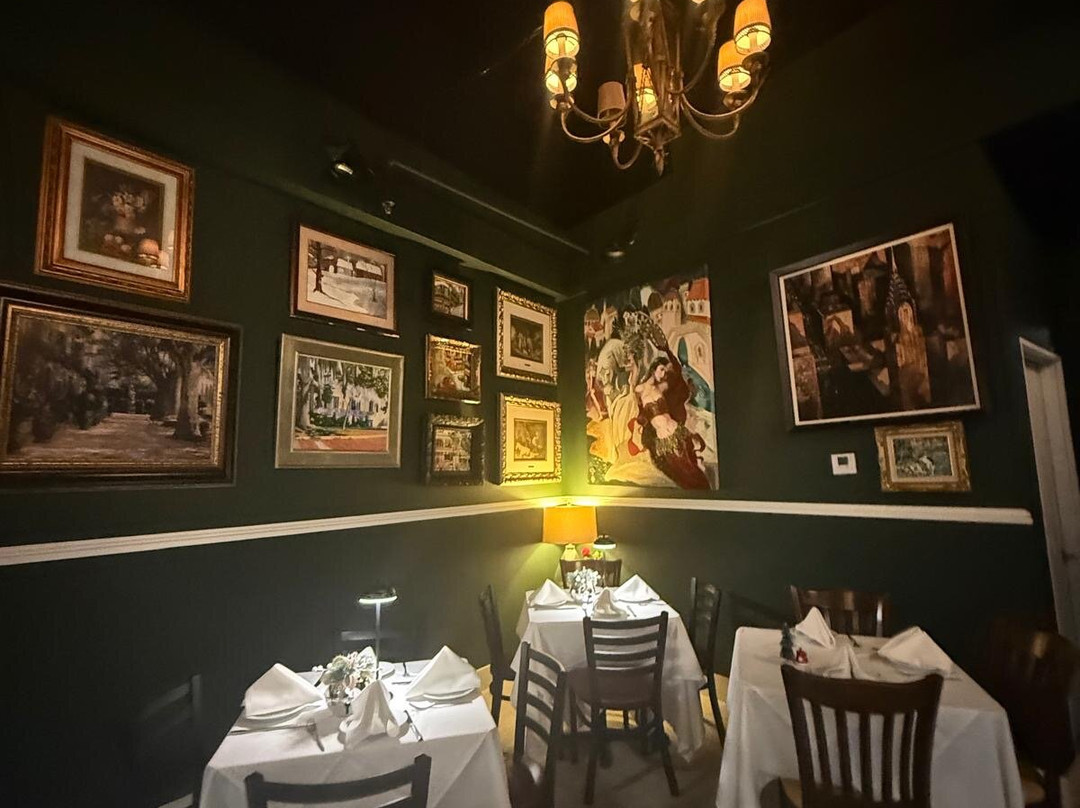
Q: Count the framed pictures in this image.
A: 11